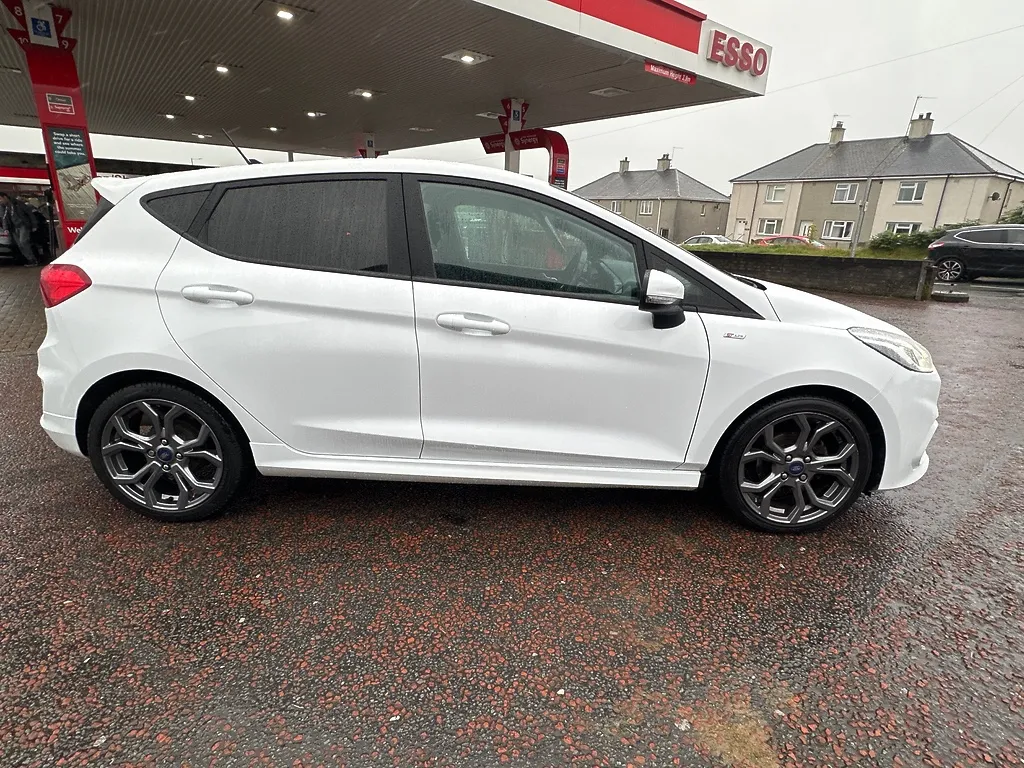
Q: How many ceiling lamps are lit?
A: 9